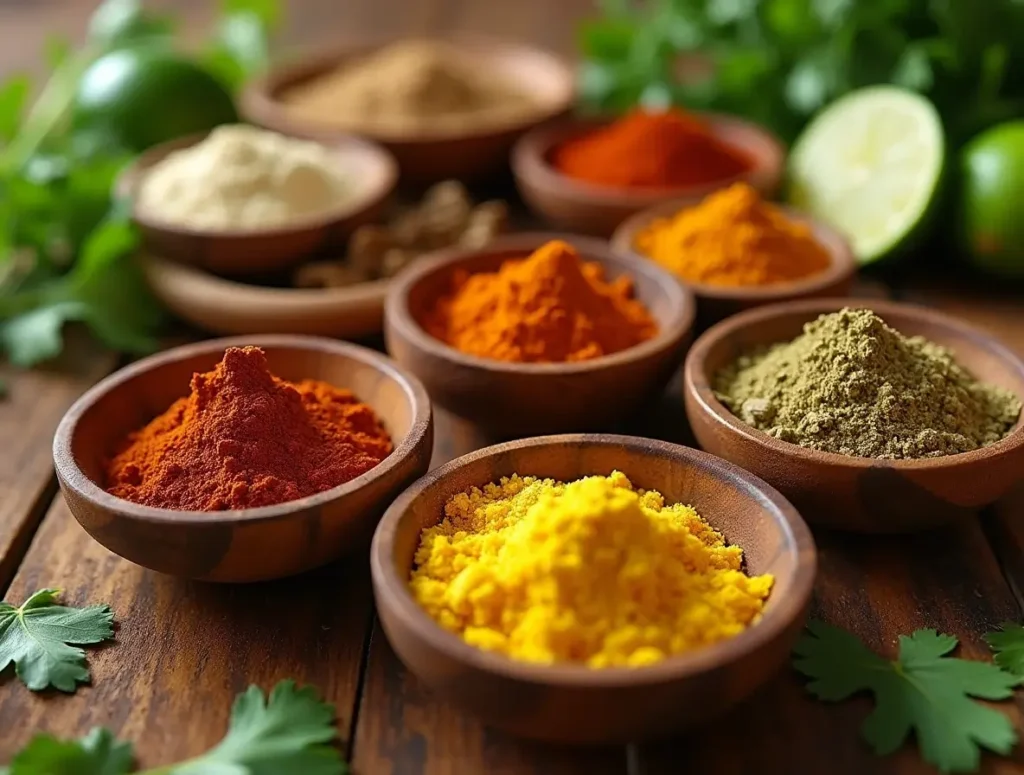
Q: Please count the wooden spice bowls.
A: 8